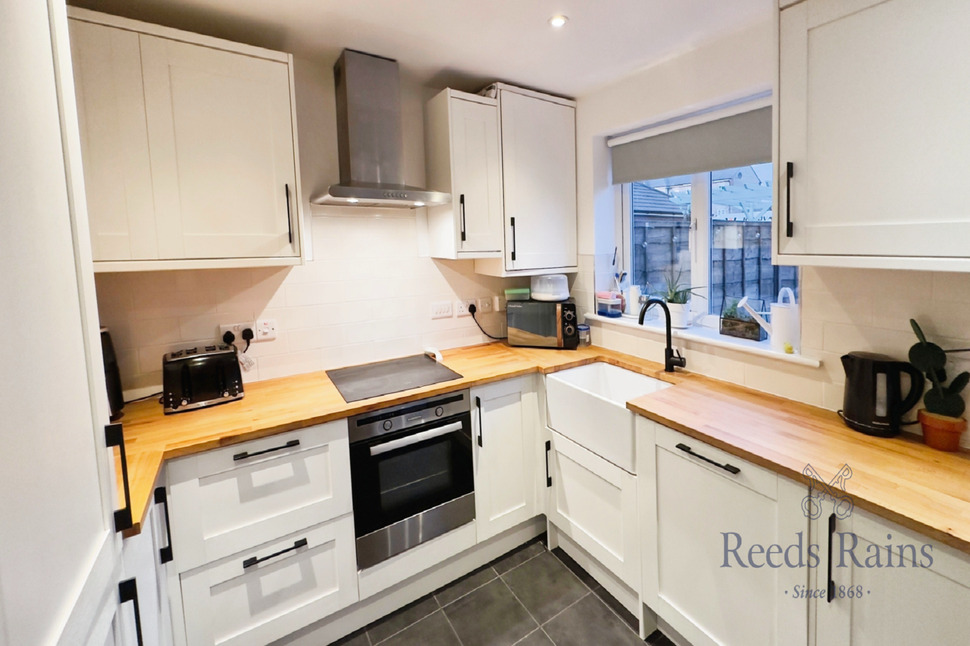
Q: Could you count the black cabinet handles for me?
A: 13